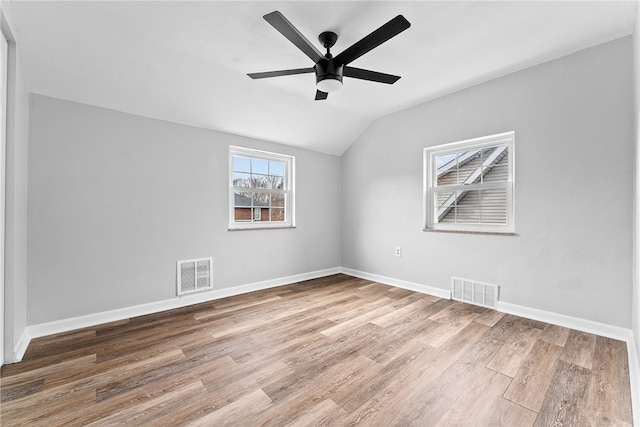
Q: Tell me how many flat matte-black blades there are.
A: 5